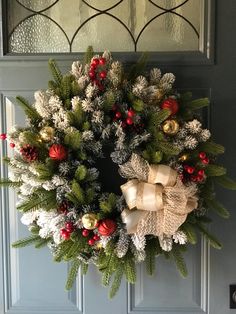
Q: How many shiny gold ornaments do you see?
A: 3